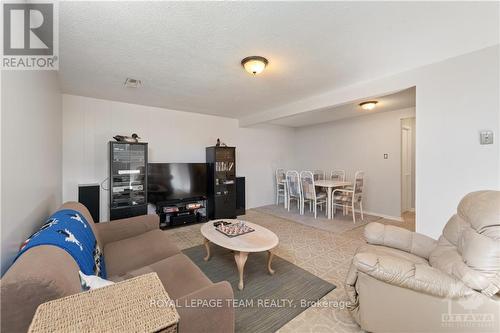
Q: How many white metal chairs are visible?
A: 6